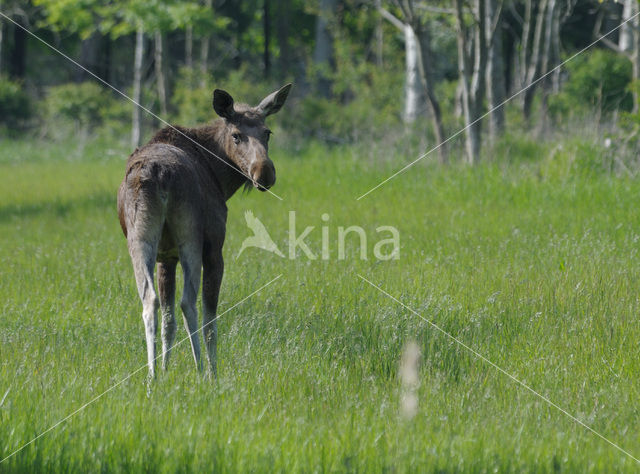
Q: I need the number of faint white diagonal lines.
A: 4